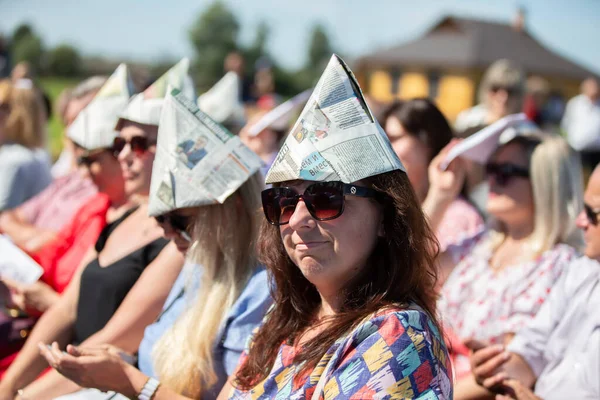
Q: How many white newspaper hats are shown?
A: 5